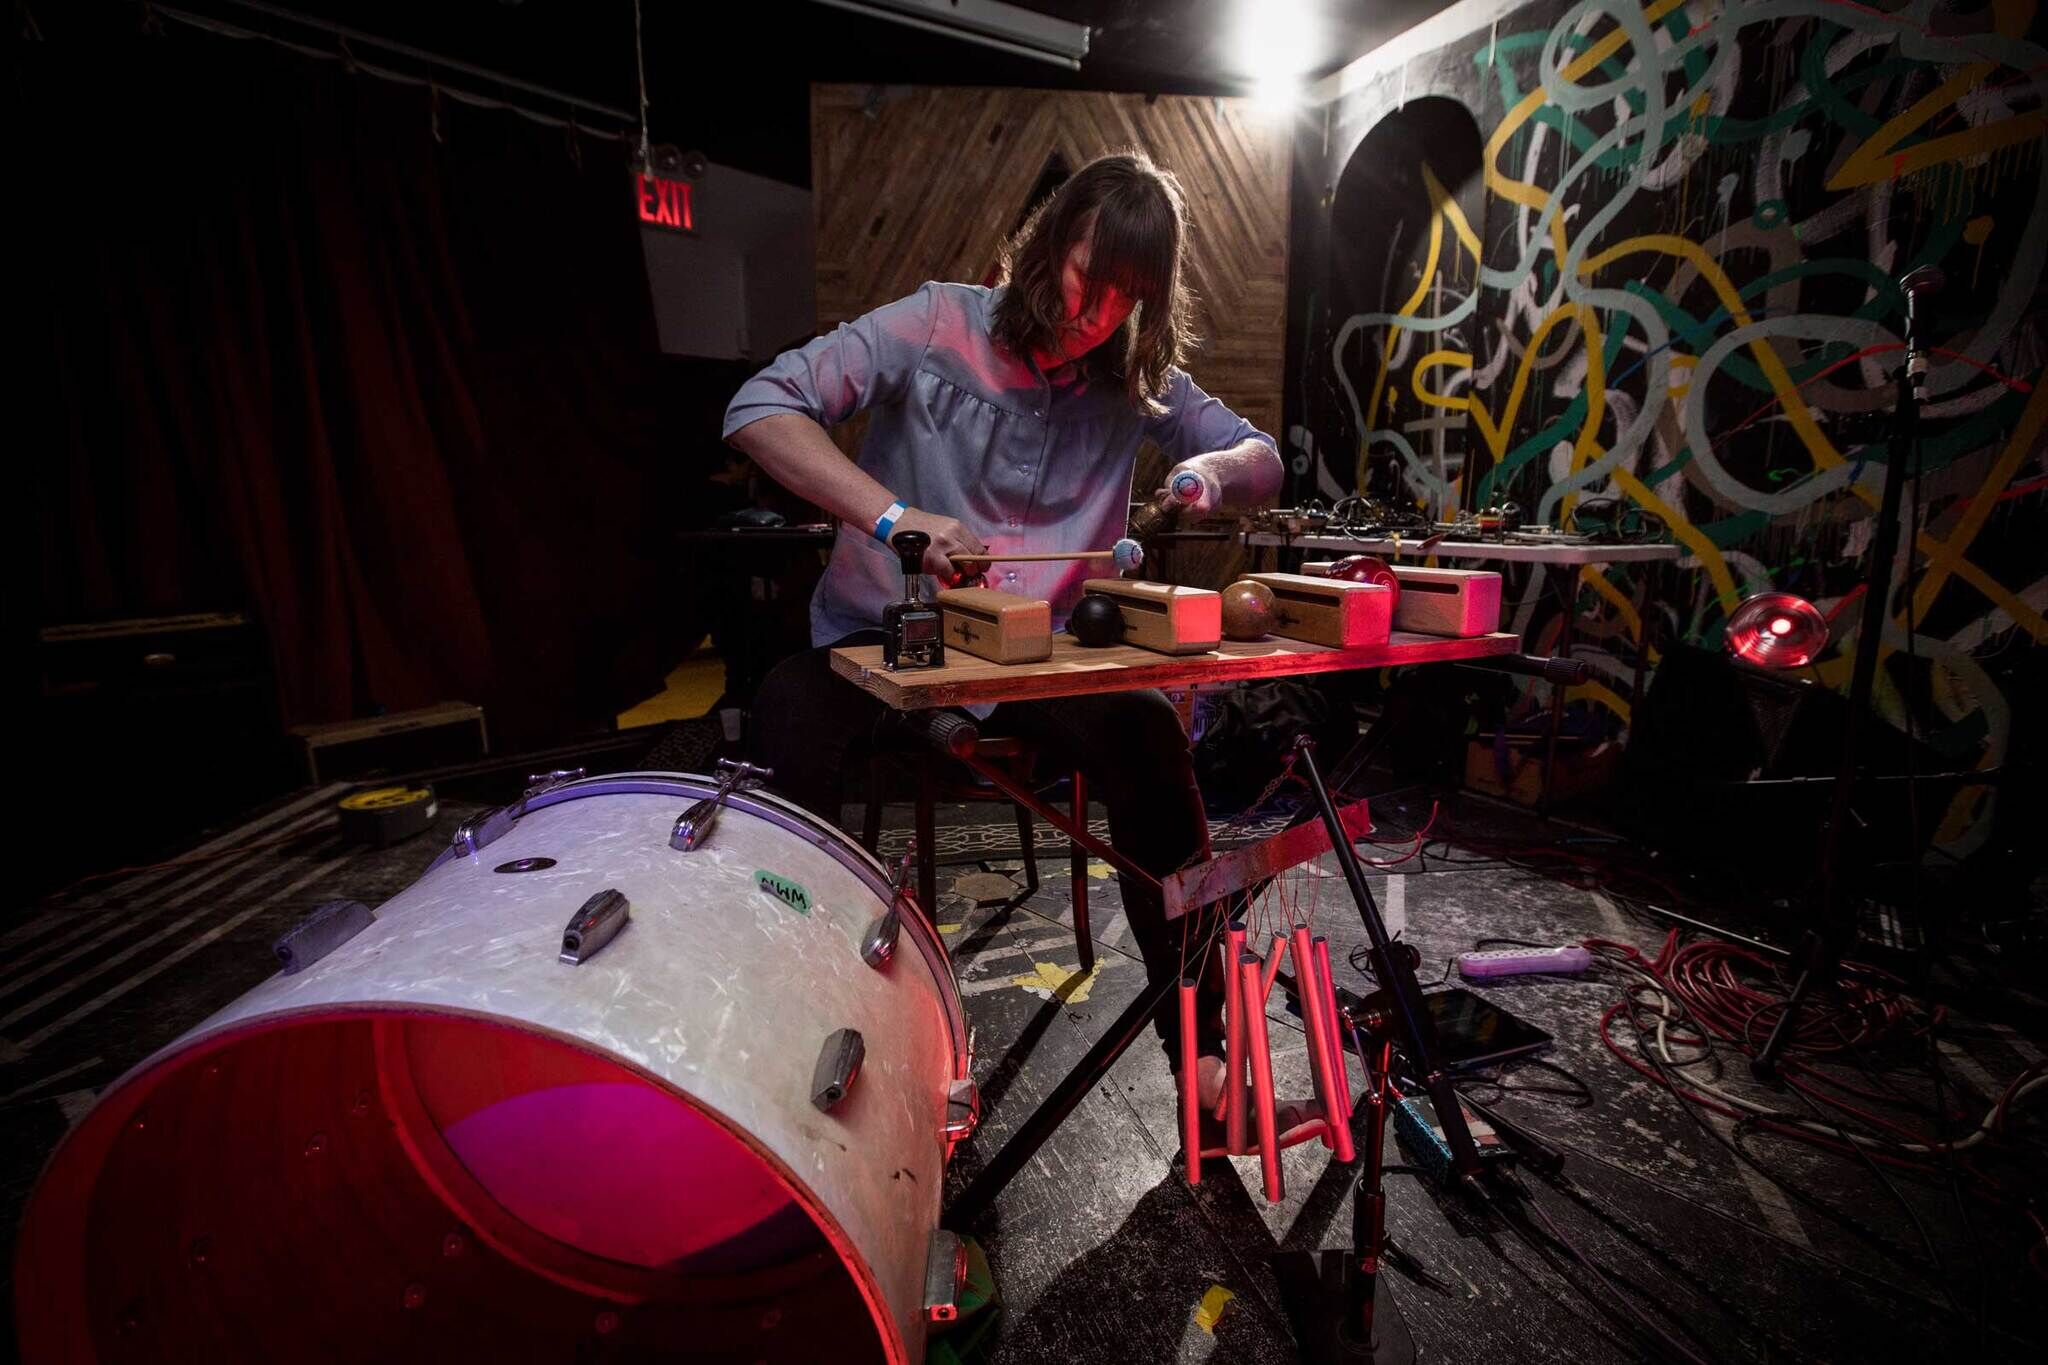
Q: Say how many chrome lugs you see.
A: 8